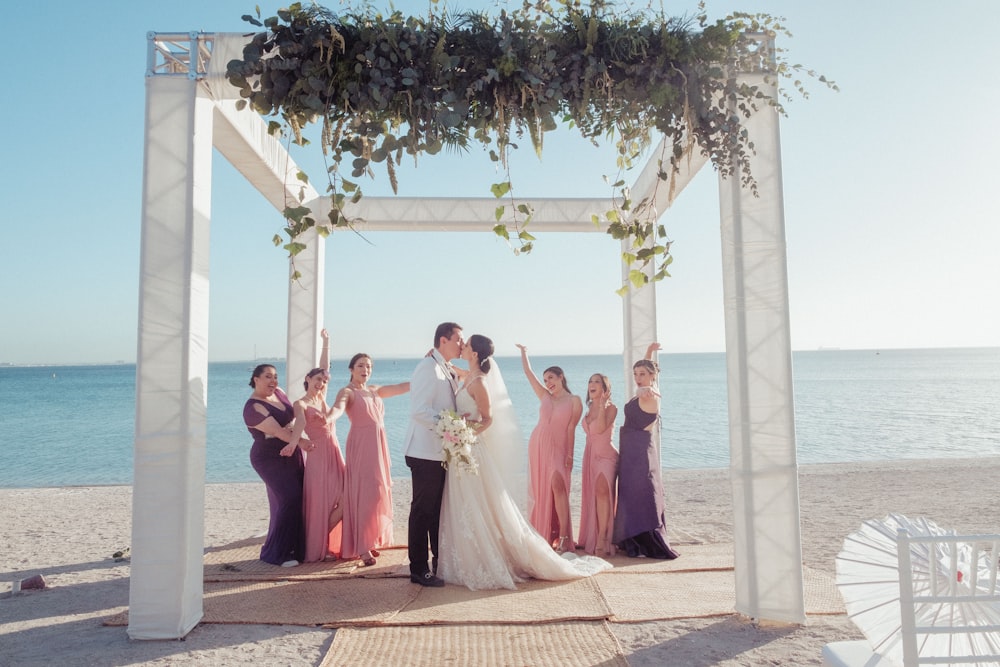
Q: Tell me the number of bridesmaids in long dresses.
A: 6